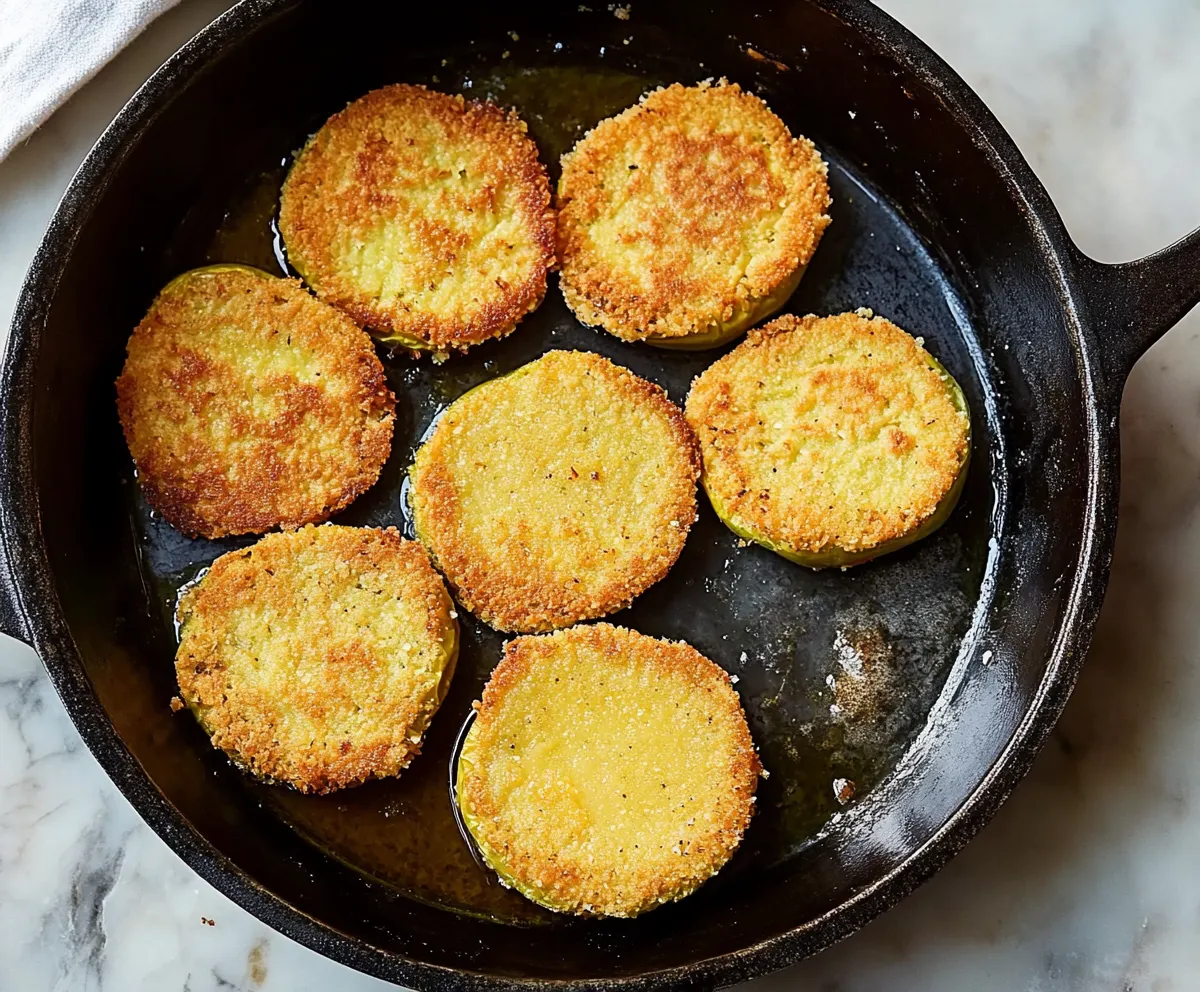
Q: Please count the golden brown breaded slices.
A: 7